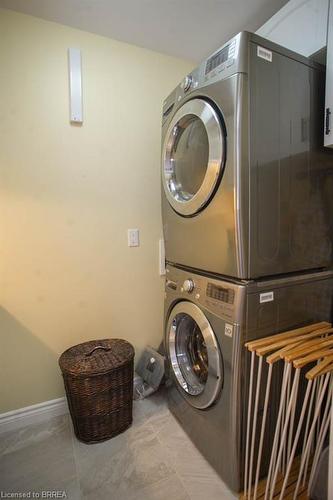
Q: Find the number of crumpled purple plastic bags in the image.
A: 0